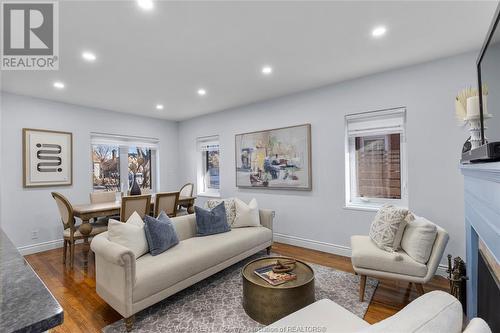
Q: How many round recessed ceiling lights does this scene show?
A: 7